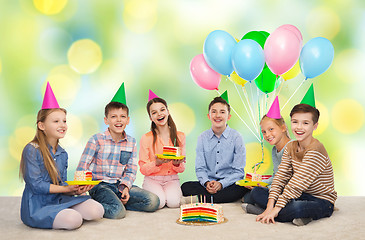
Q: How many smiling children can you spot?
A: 6